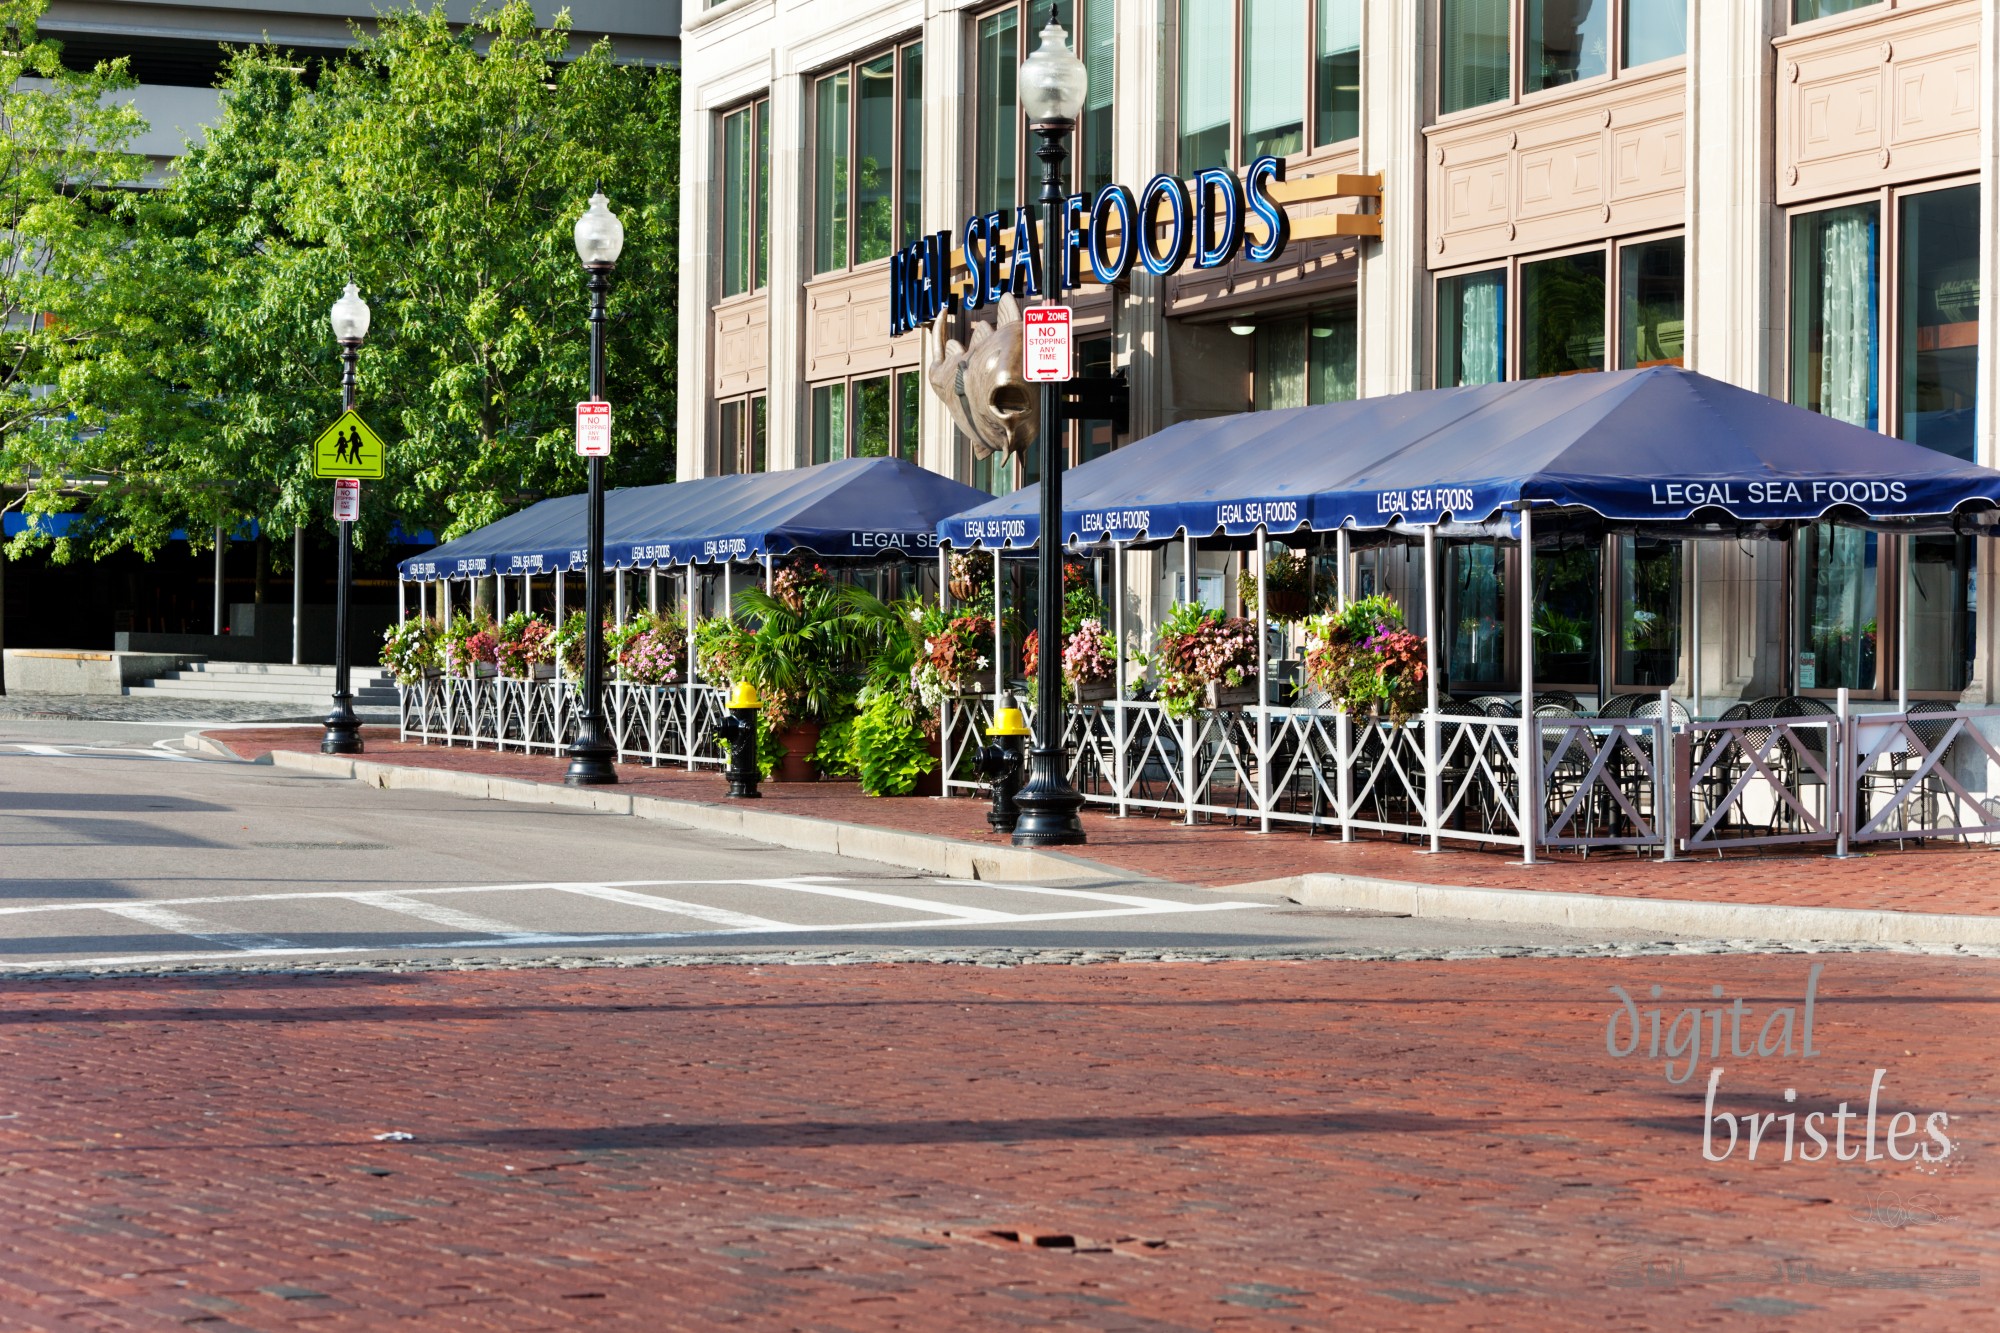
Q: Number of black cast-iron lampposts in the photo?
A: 3